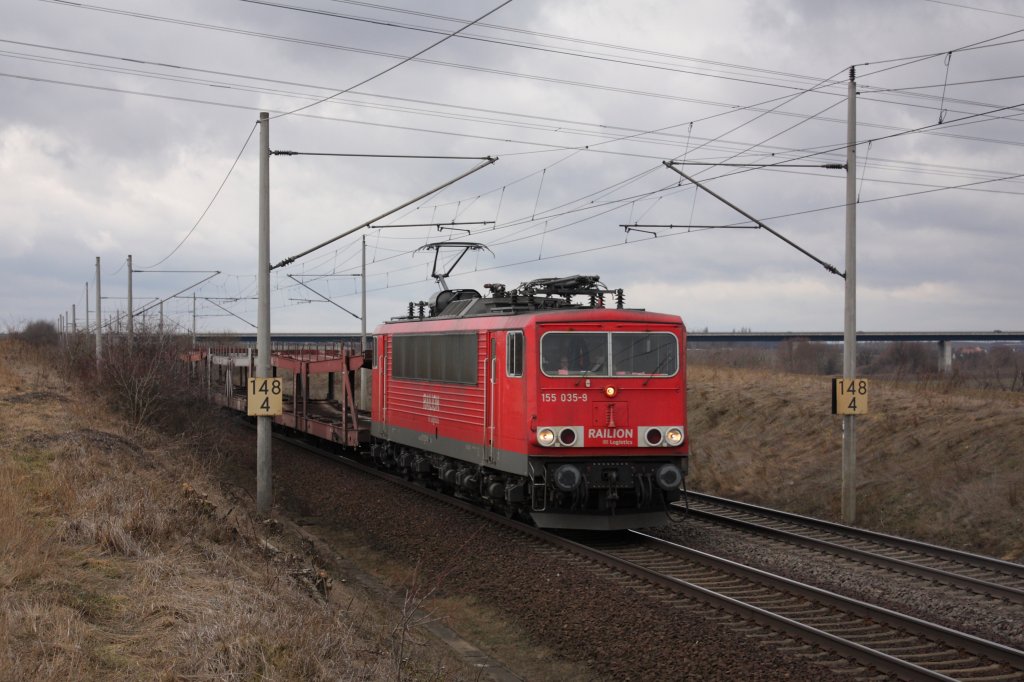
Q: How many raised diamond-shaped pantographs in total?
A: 1